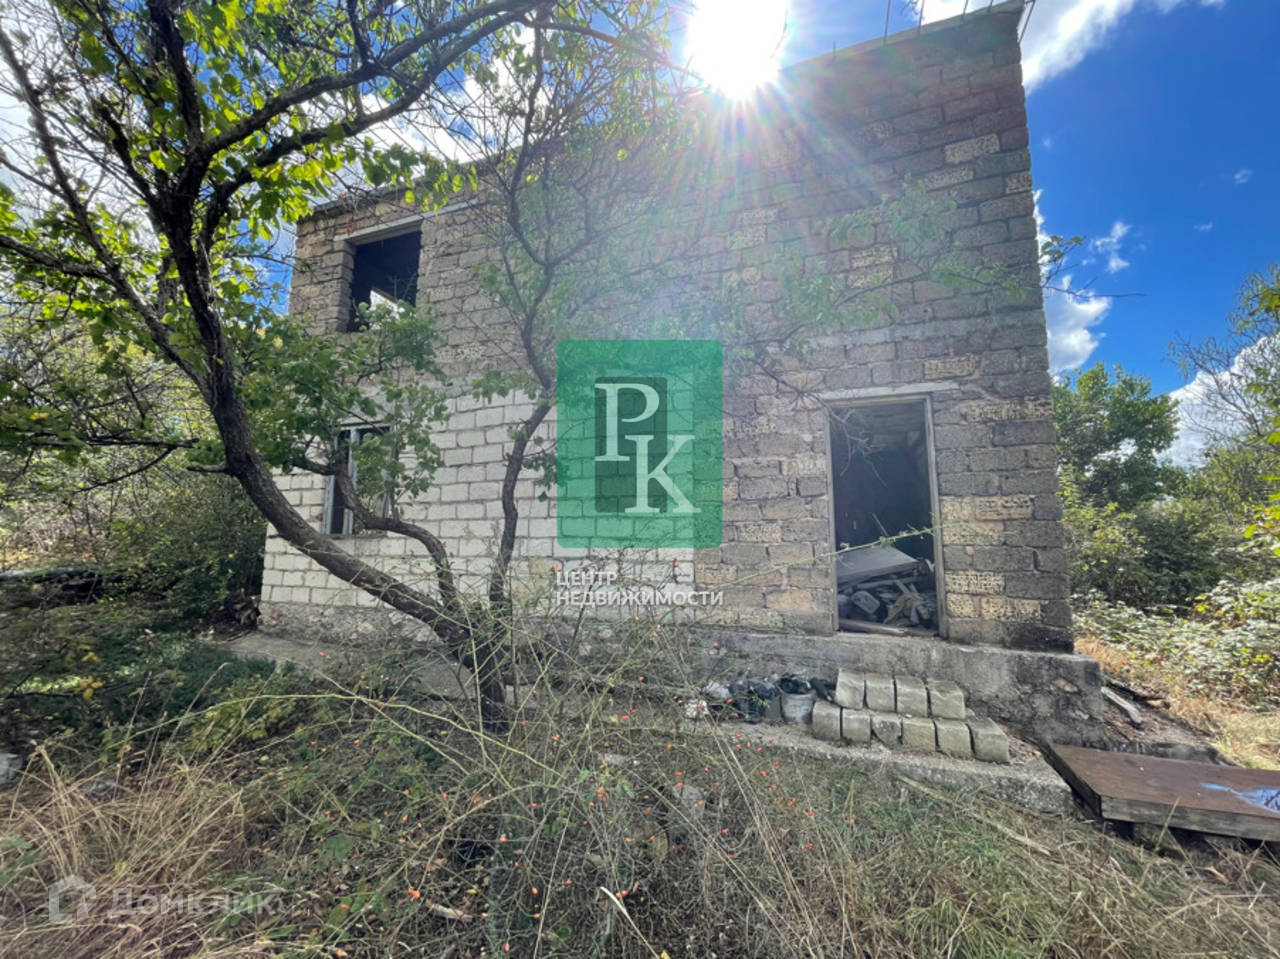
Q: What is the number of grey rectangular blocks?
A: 10